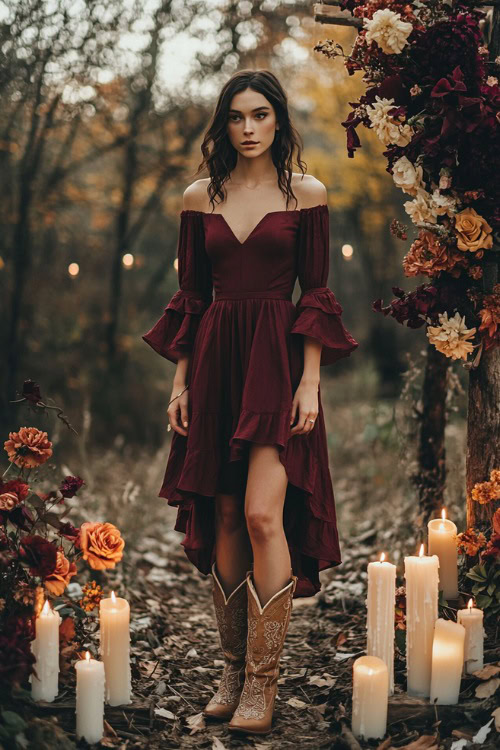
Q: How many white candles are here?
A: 9